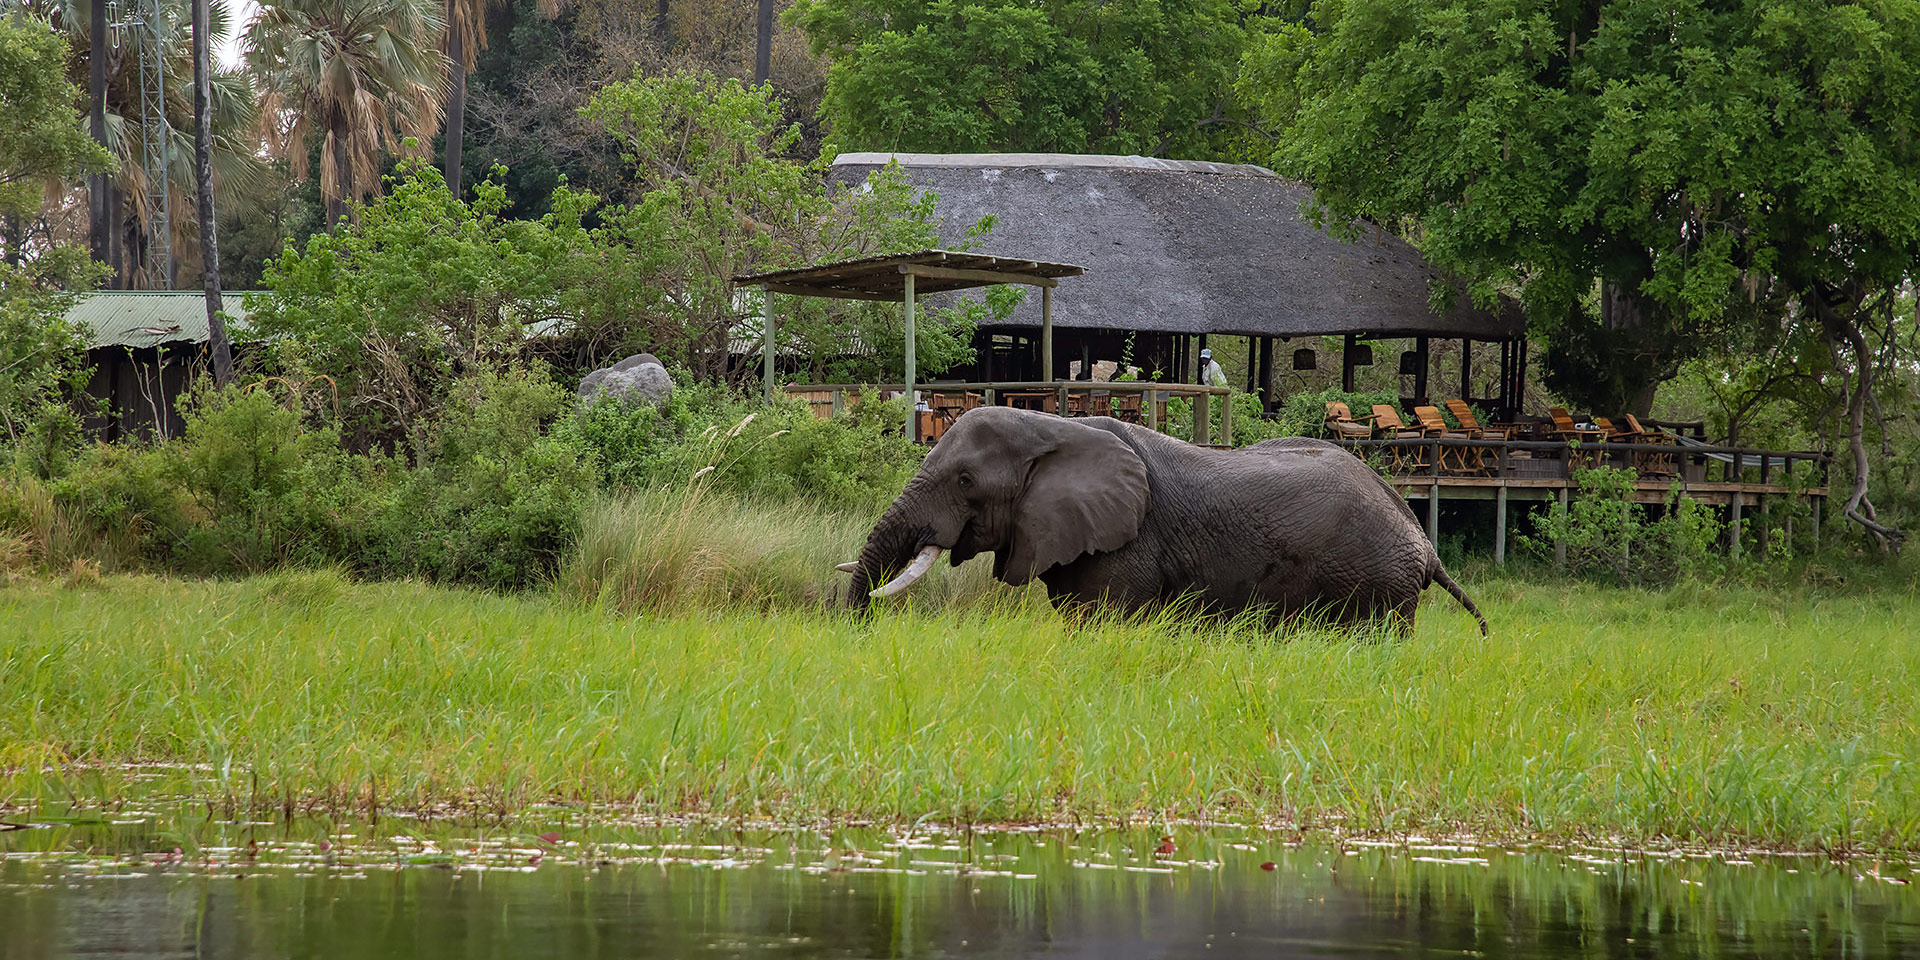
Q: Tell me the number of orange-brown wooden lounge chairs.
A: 7